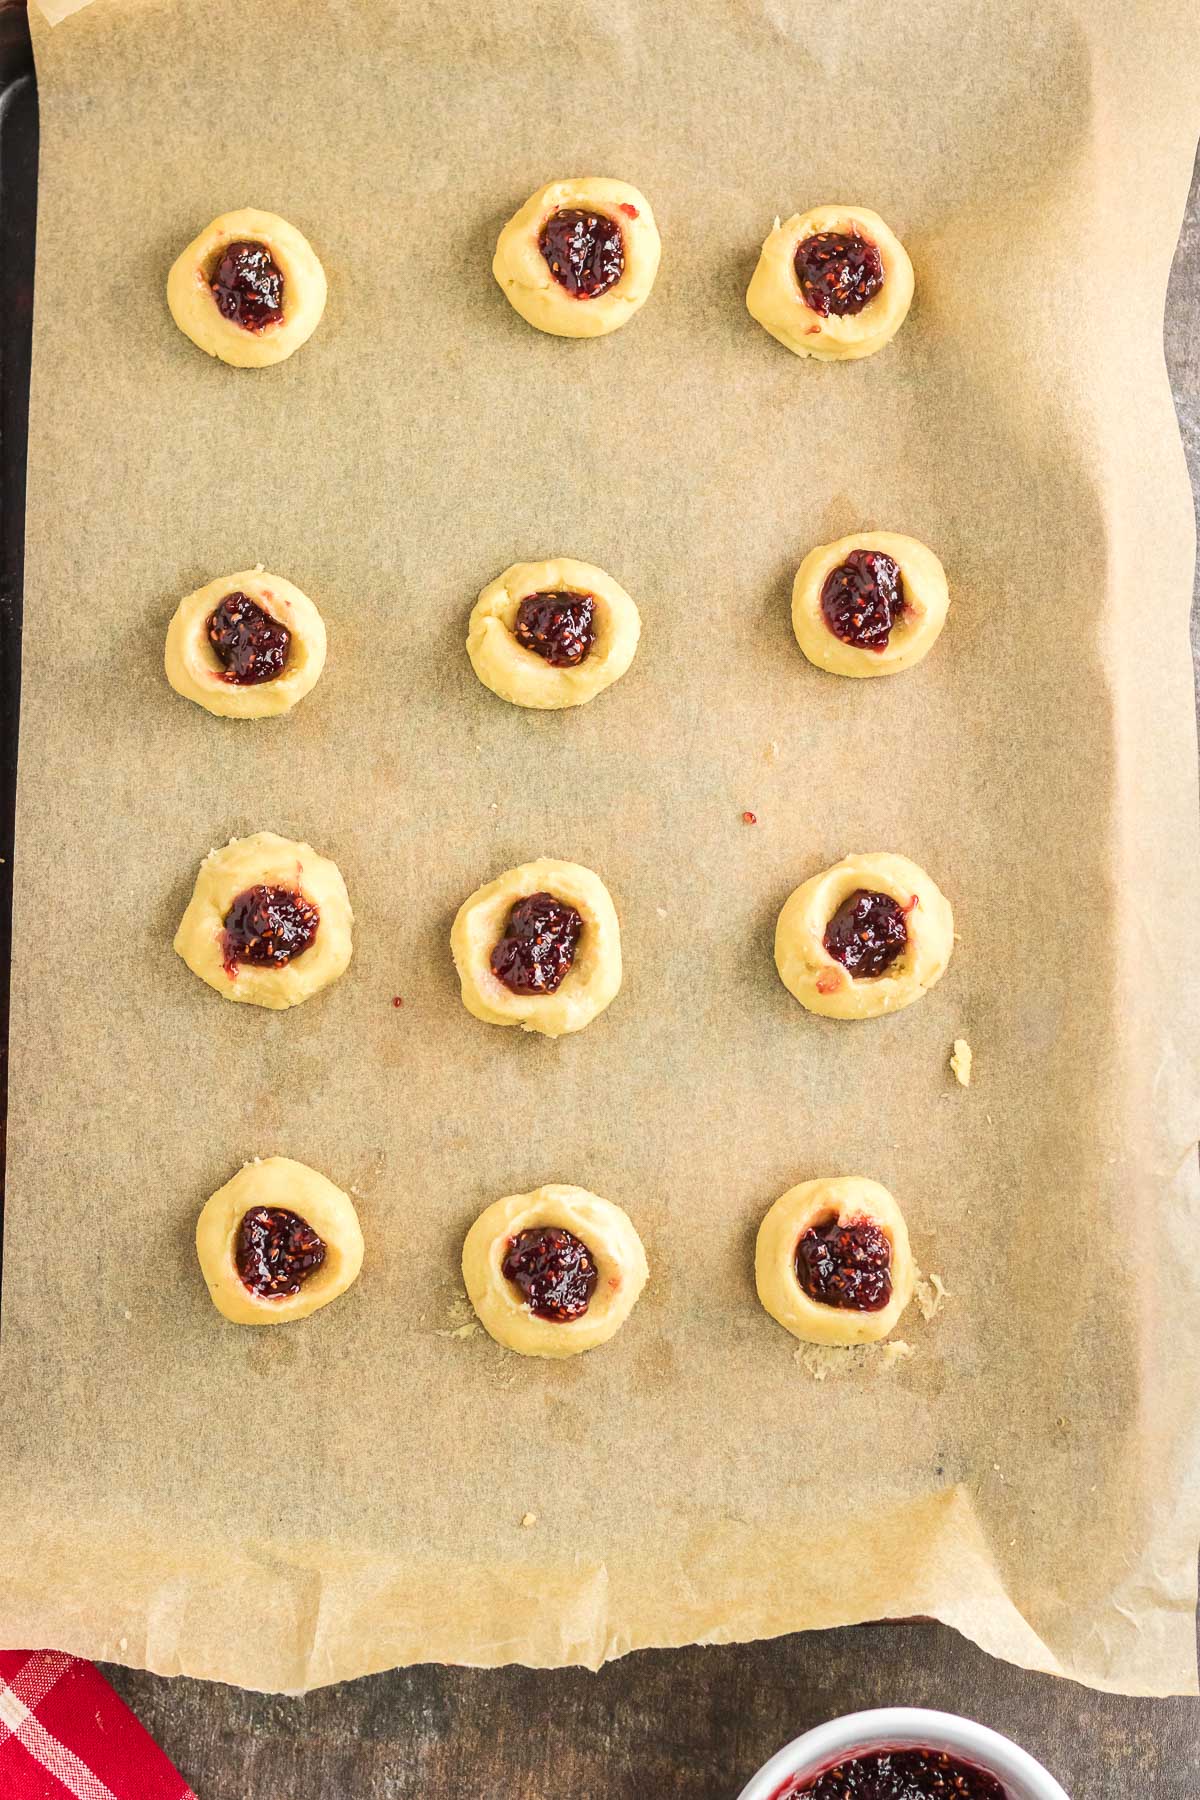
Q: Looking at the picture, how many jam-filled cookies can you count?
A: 12